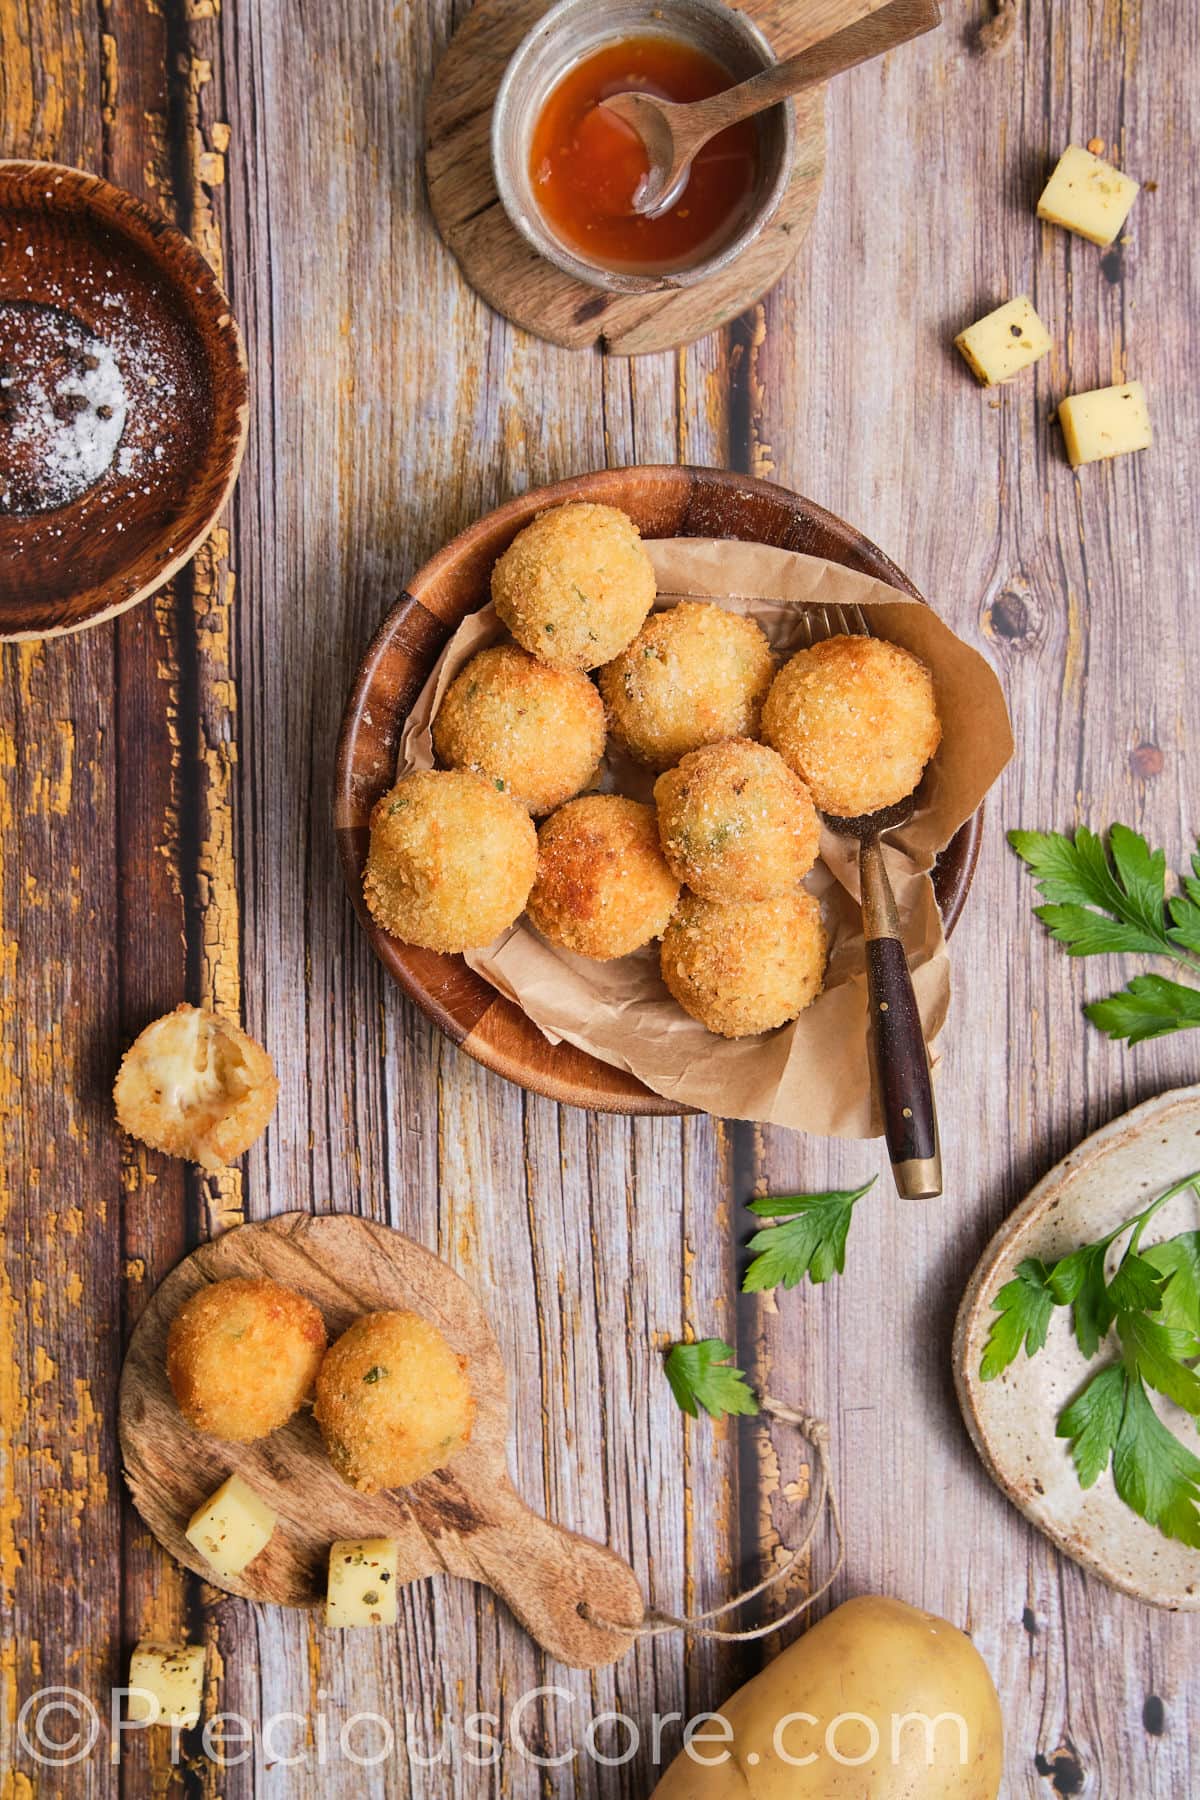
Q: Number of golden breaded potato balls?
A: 11